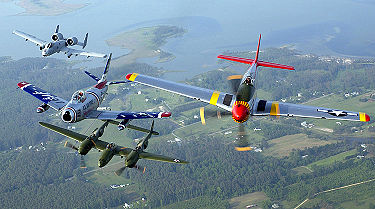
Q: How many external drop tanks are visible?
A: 2